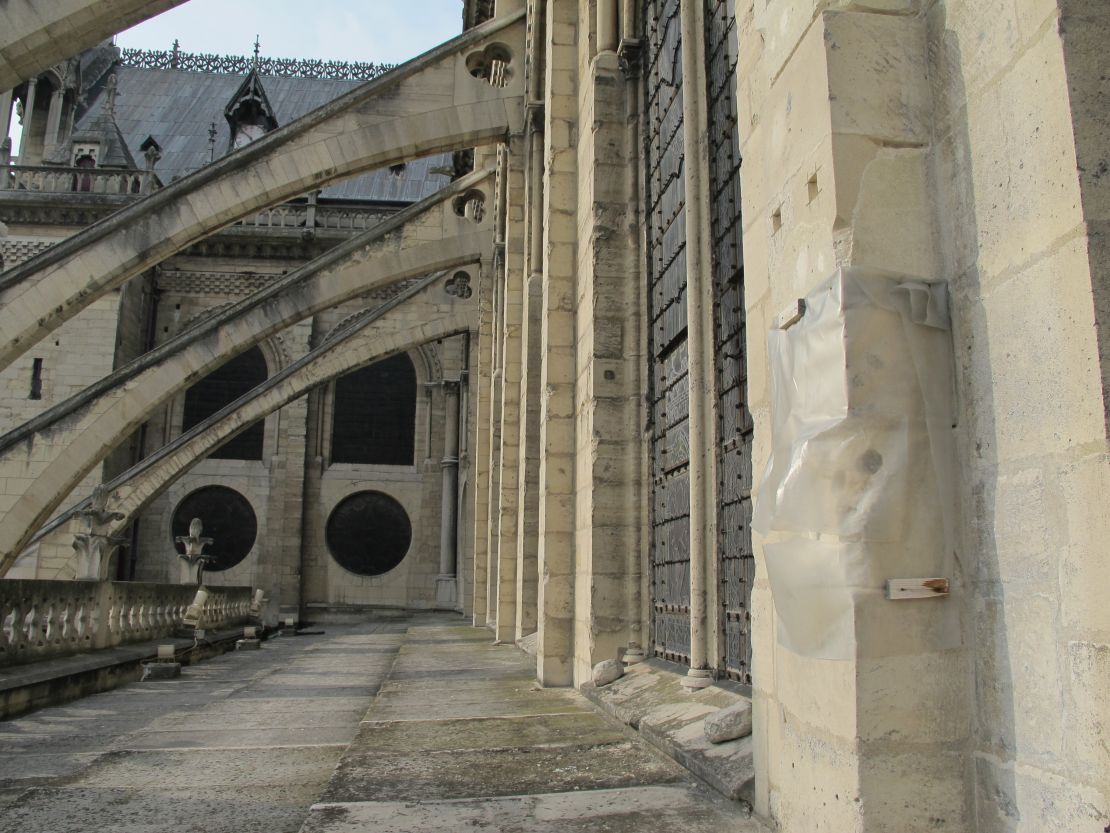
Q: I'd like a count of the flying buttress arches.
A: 4